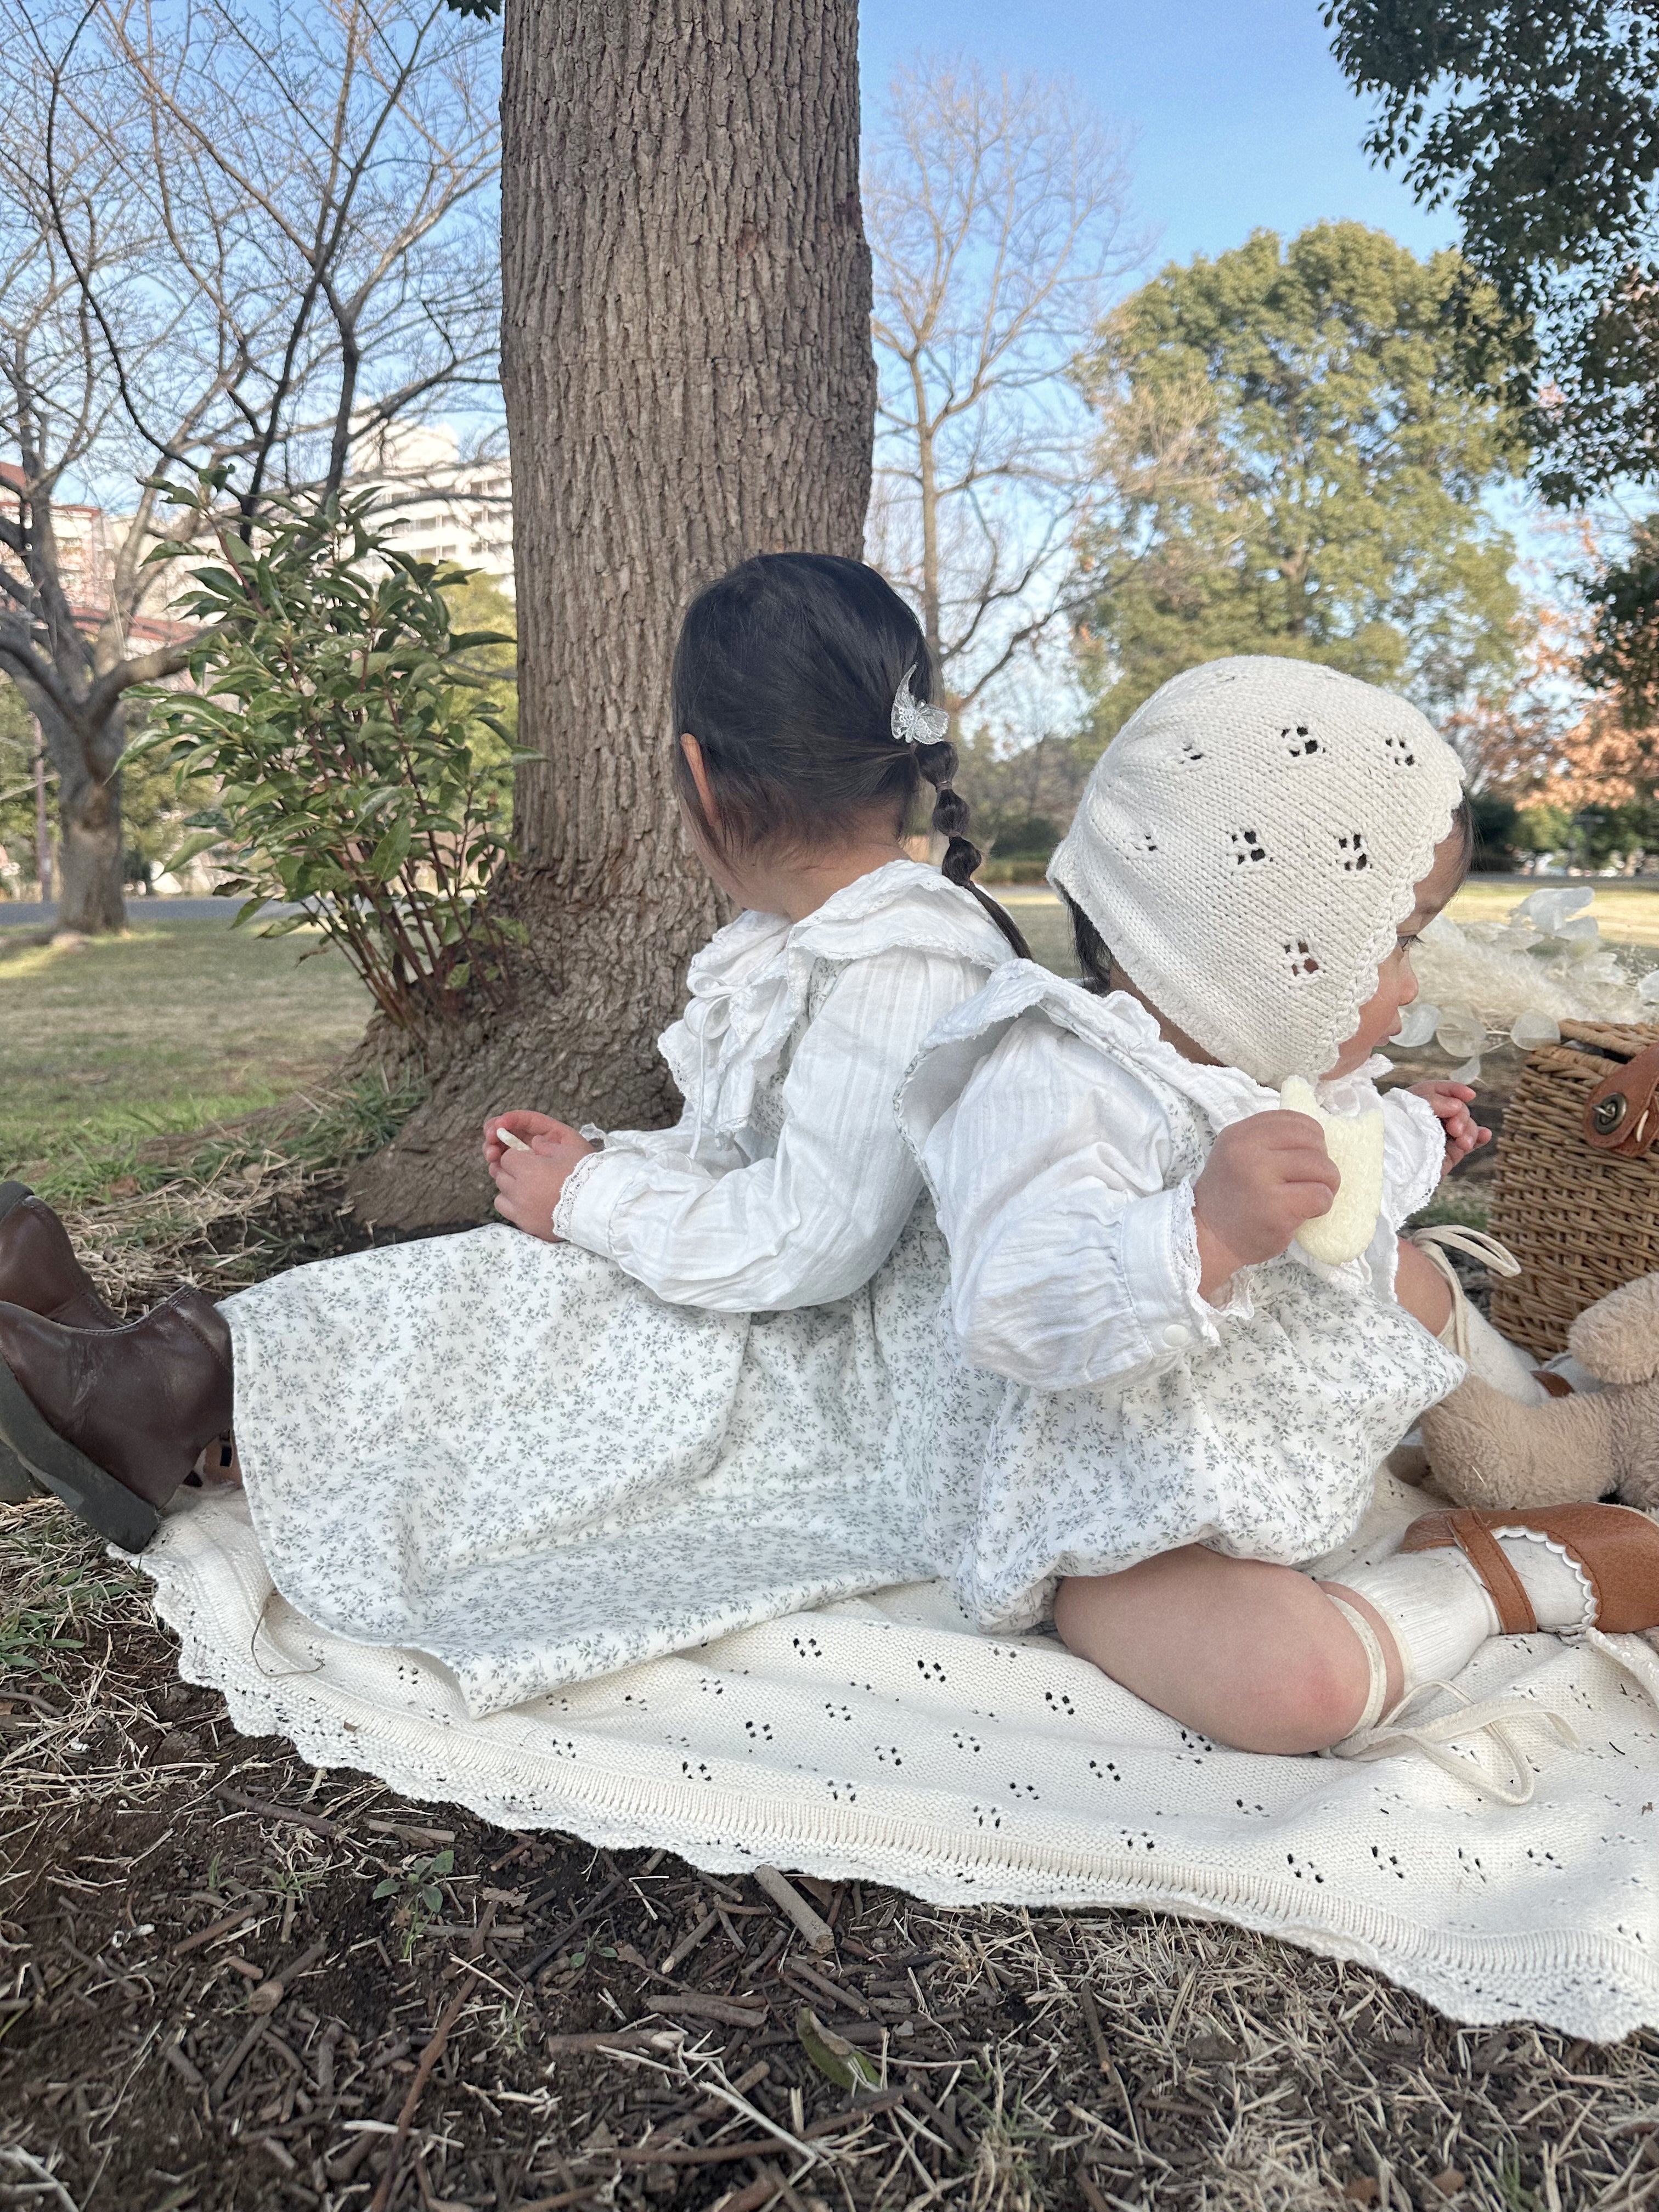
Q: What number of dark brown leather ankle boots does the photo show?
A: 2